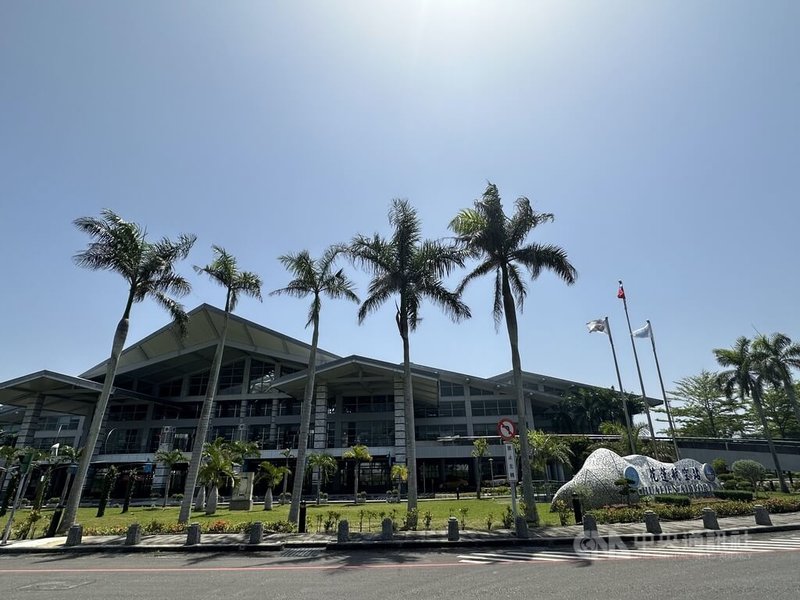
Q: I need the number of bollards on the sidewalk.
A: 12